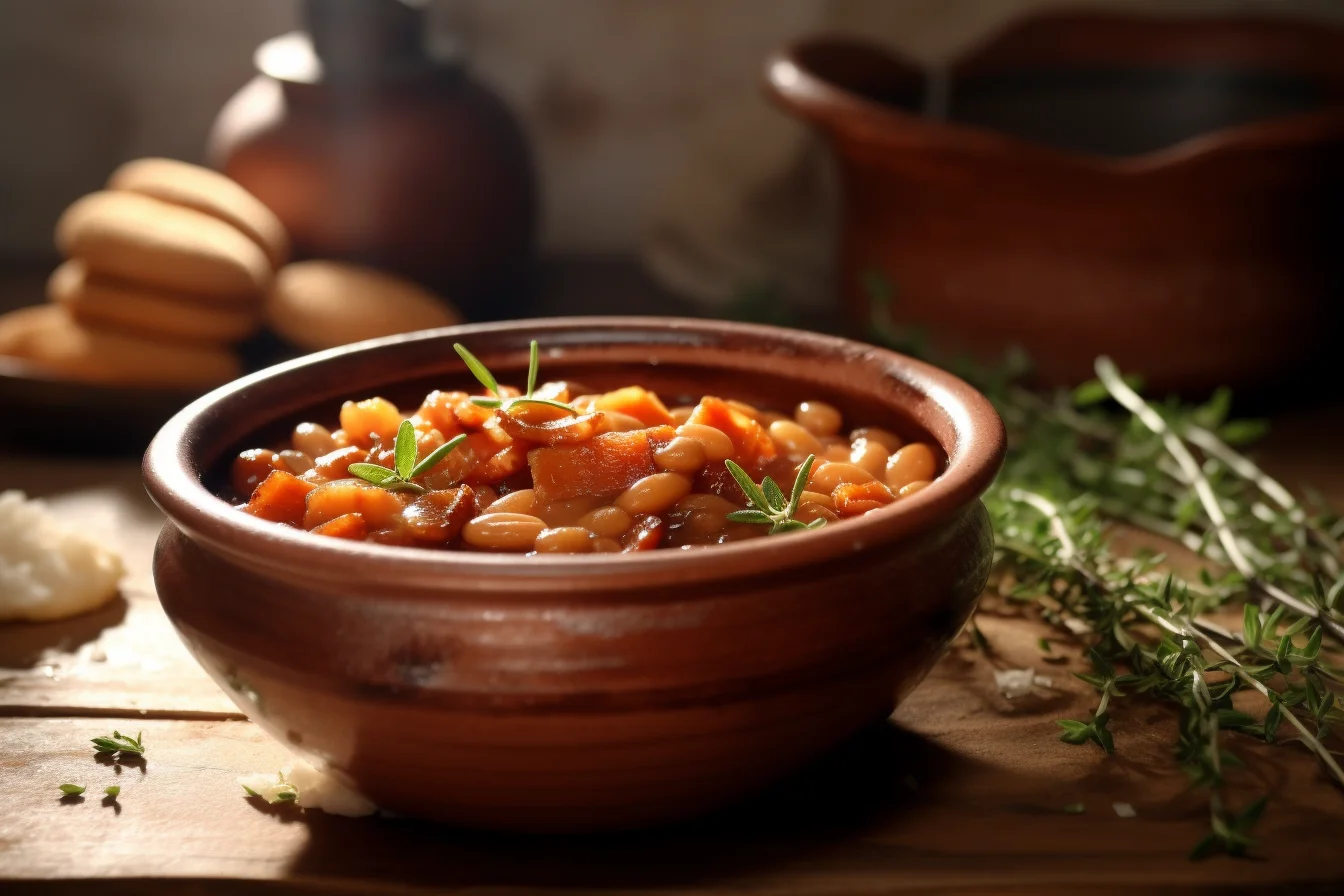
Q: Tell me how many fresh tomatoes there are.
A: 0